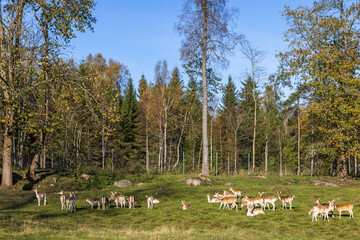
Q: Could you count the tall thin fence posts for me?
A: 7